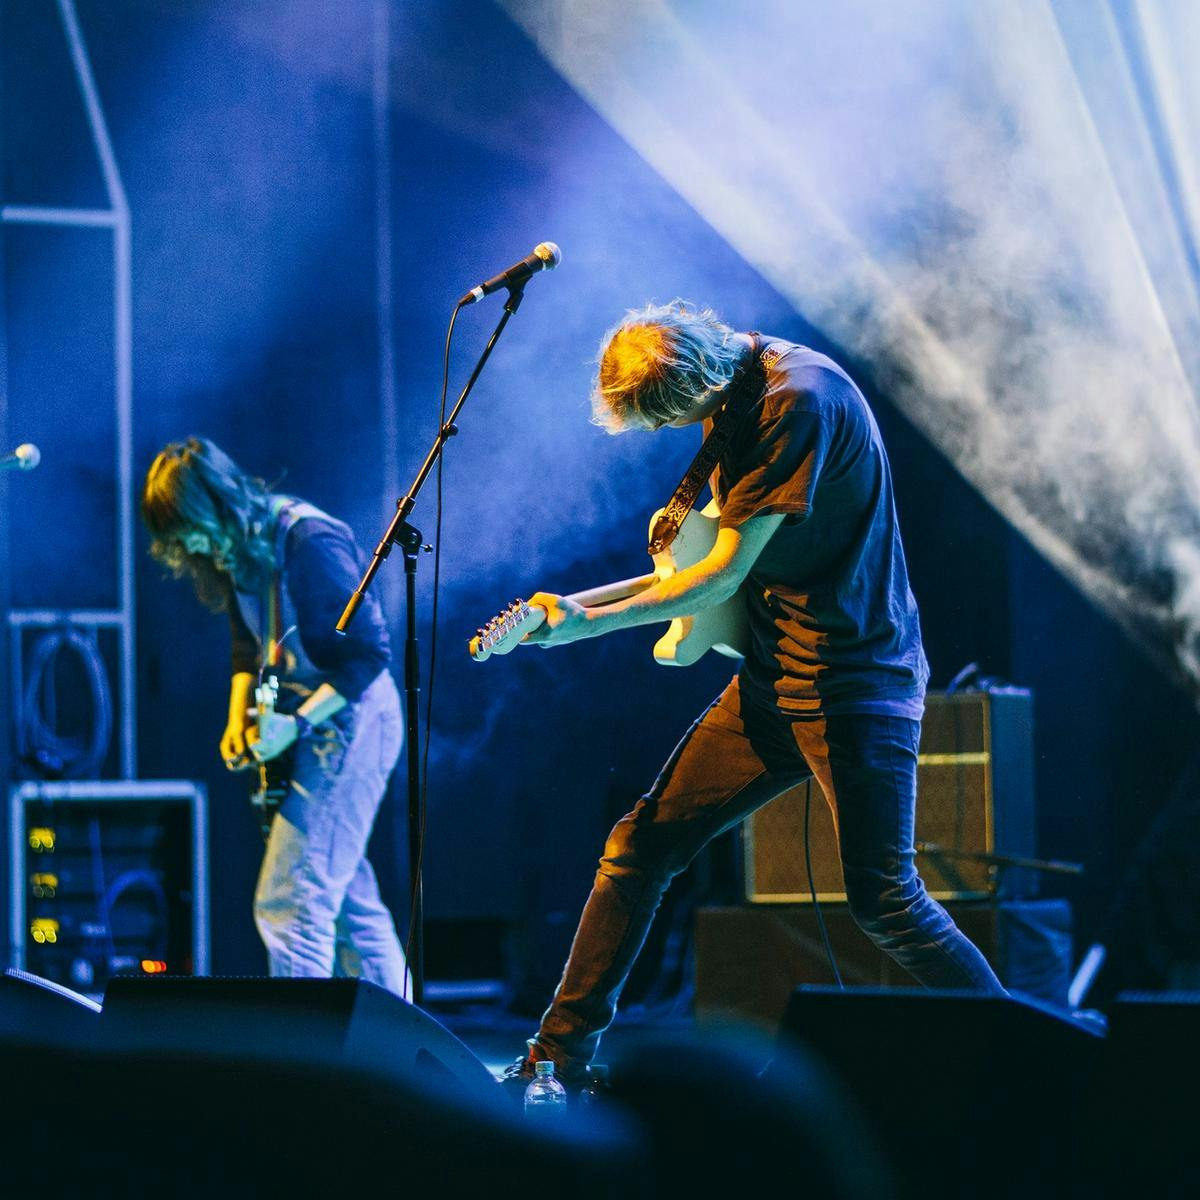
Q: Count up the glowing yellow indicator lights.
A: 3